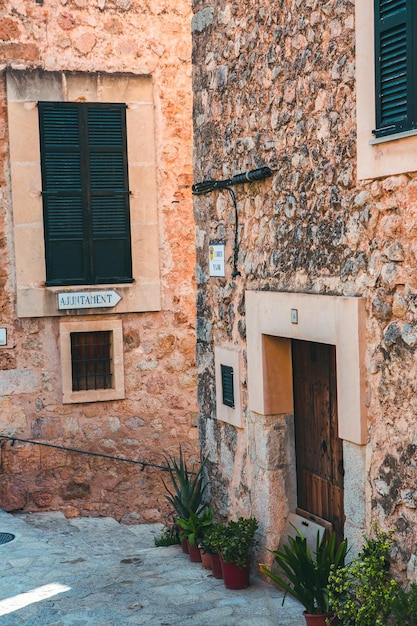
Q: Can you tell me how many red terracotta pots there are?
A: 6